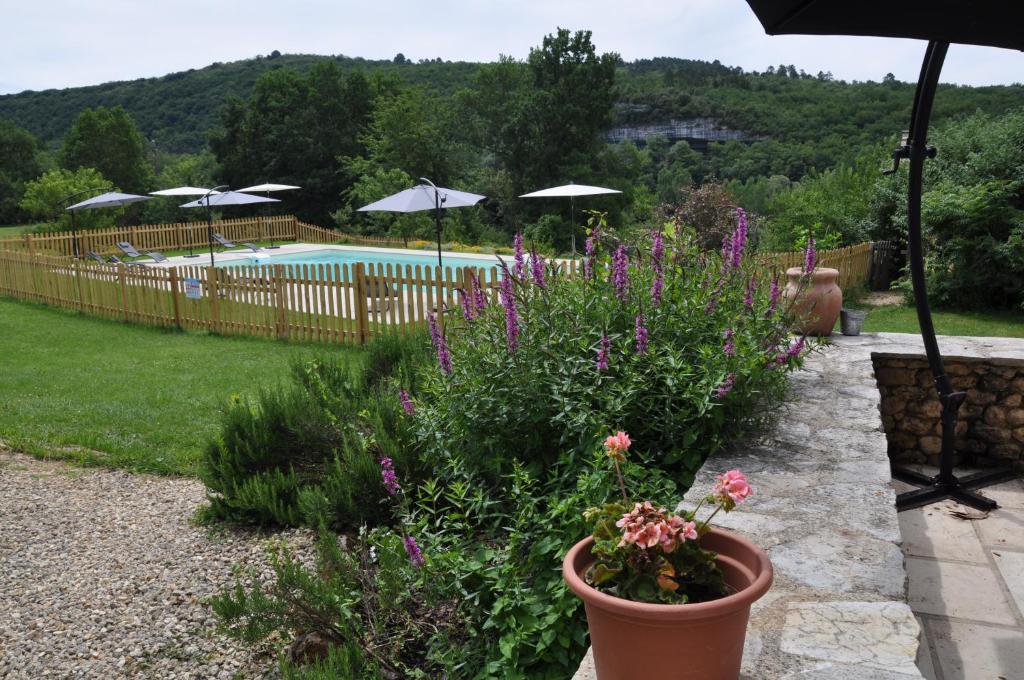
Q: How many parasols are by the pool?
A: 6